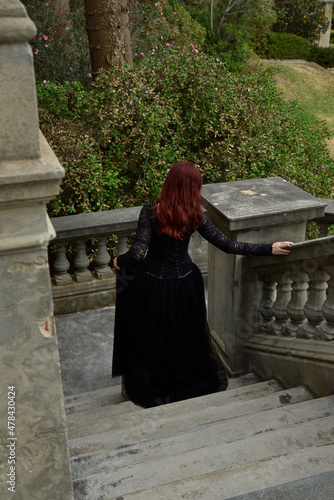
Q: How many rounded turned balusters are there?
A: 9